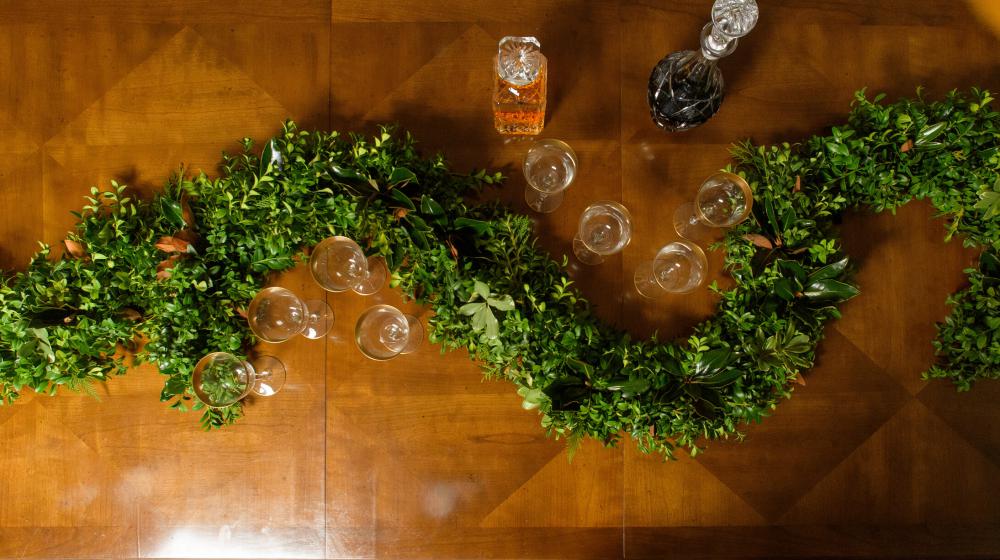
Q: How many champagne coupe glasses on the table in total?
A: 8